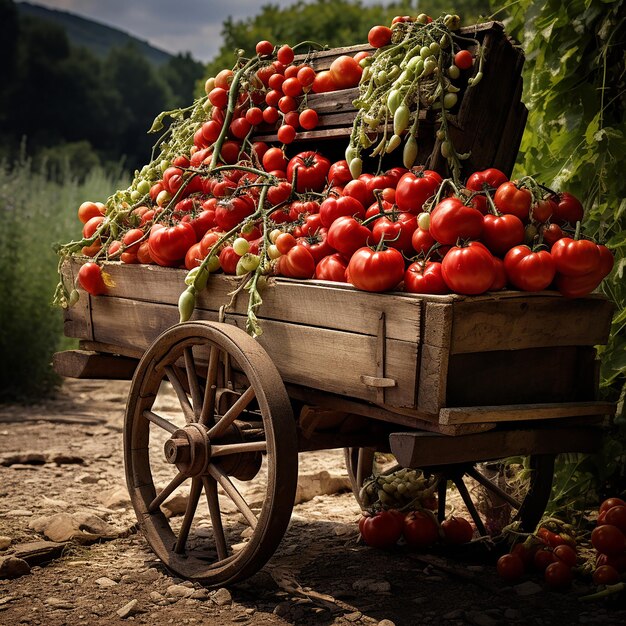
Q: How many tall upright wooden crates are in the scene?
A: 1